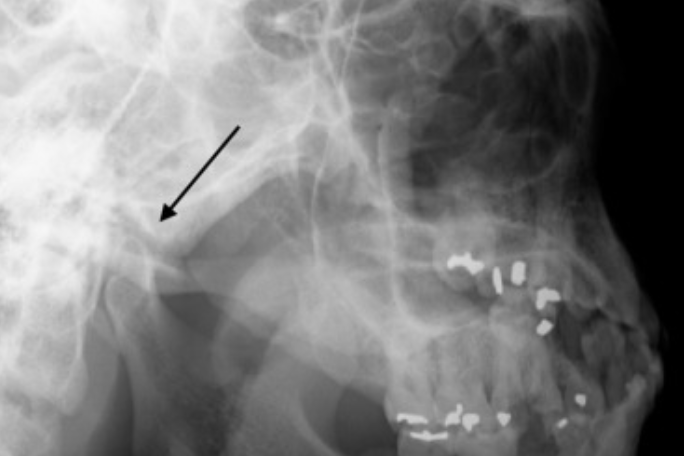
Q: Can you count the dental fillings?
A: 12